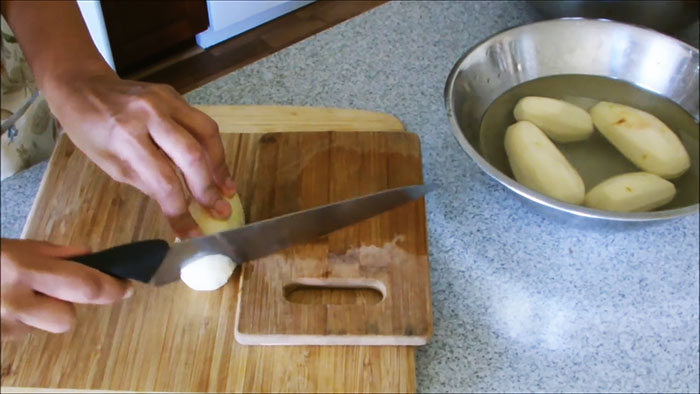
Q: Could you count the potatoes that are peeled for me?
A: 5